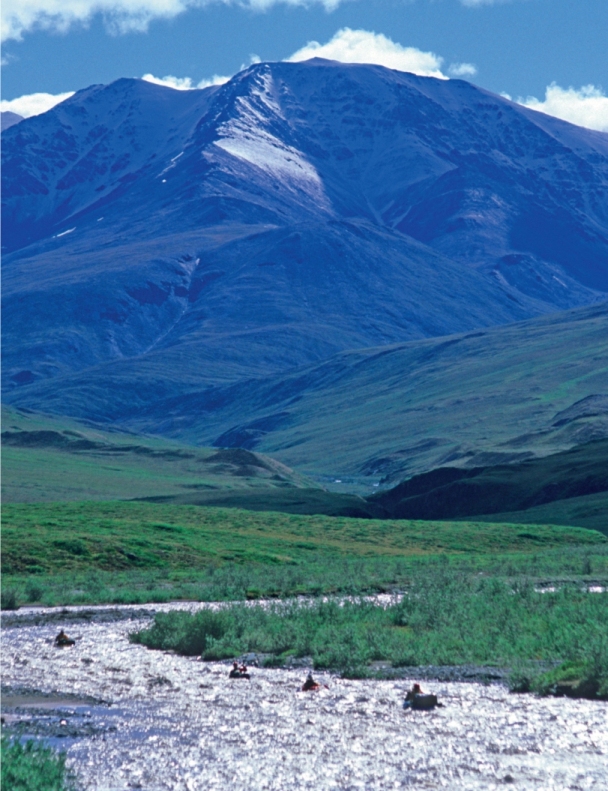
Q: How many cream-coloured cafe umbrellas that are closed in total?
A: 0